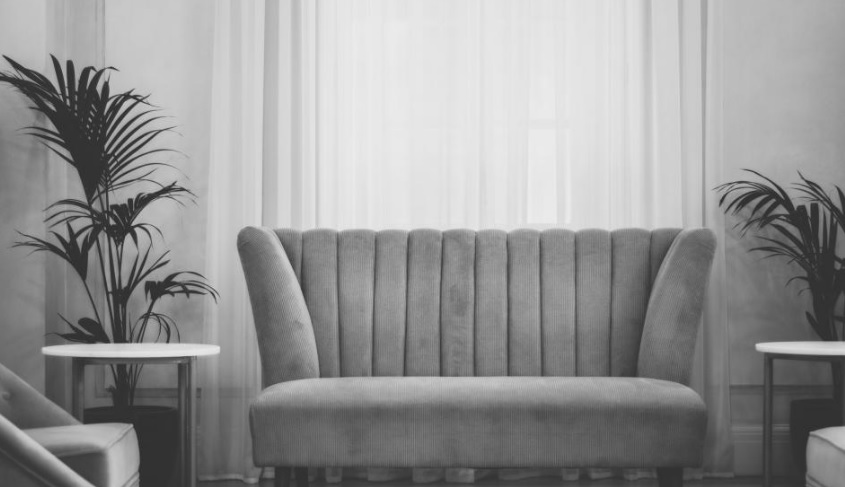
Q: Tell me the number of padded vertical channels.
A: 12